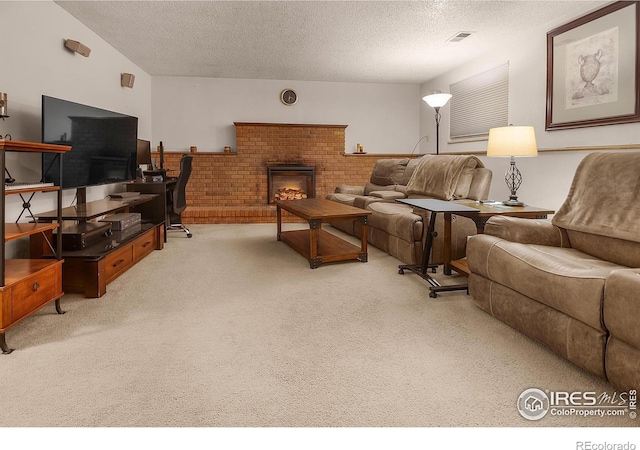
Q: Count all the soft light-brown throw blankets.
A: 2